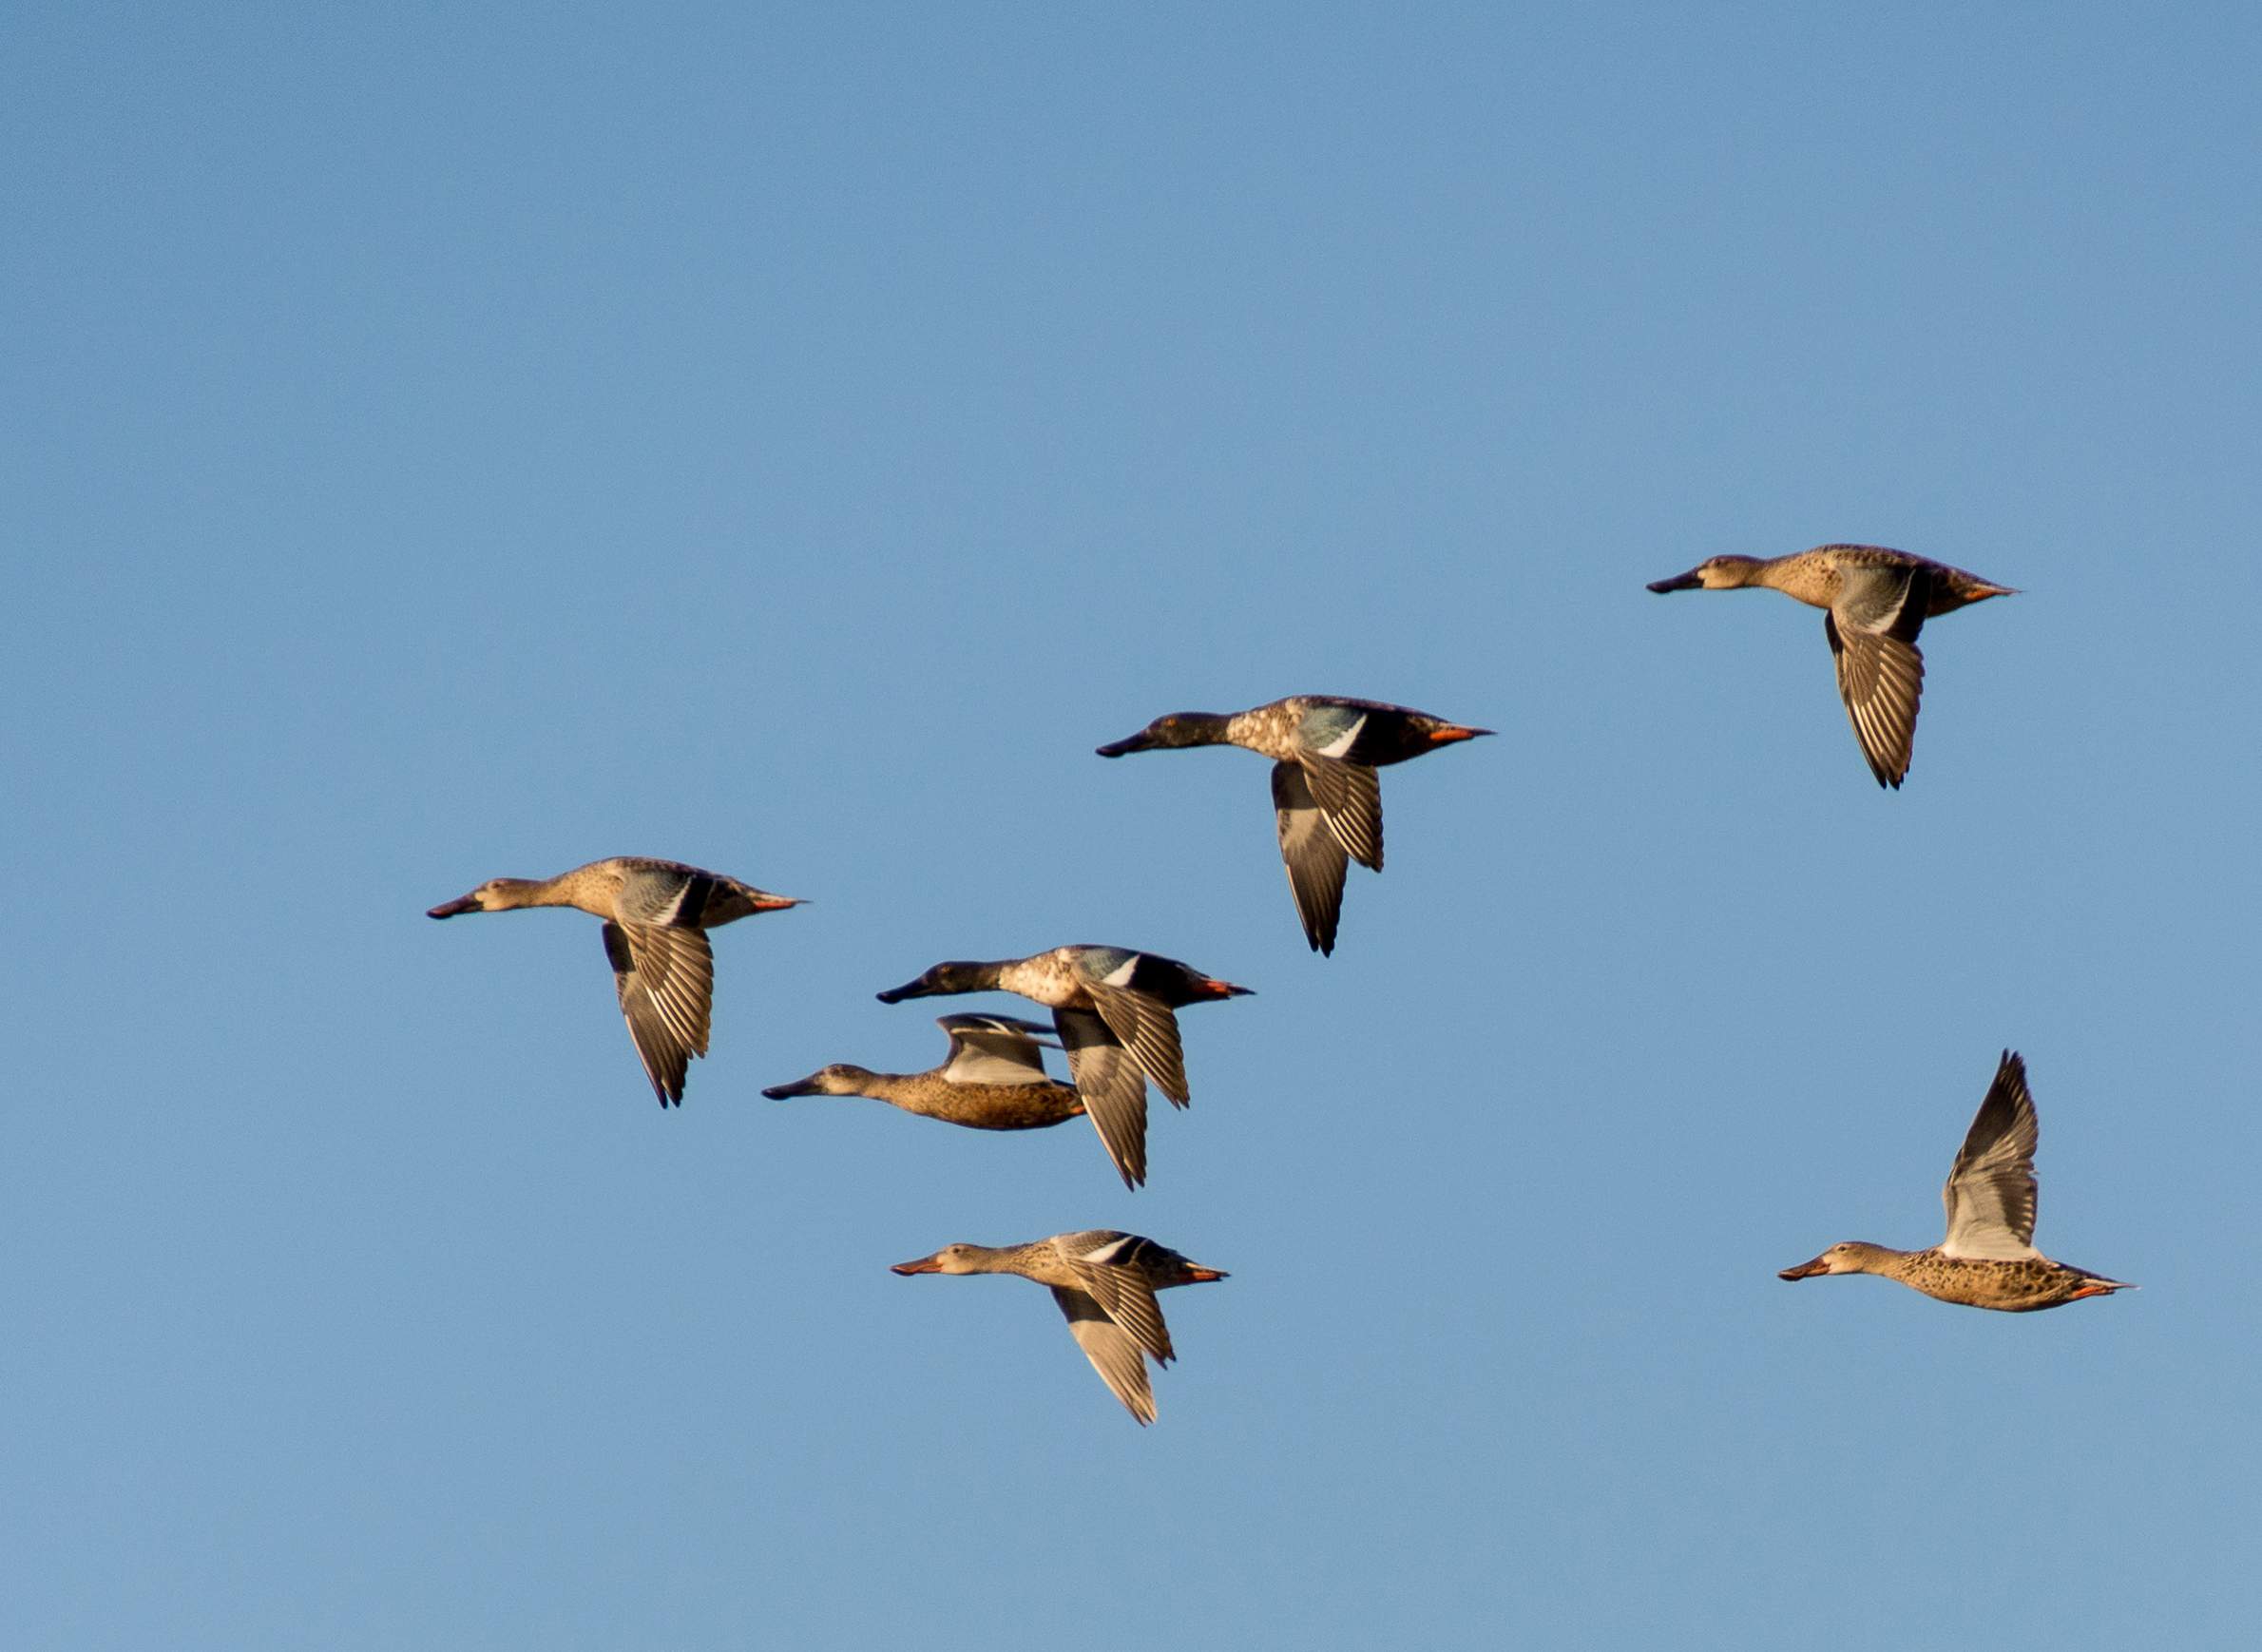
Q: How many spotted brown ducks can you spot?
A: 5